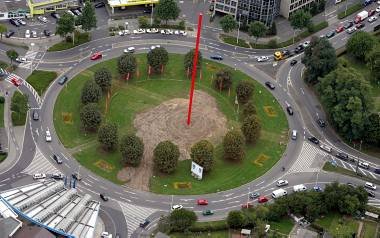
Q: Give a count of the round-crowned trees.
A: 15